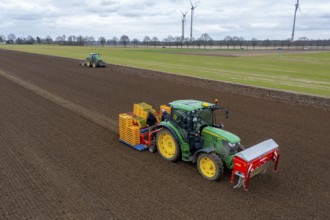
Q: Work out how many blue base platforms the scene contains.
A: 1